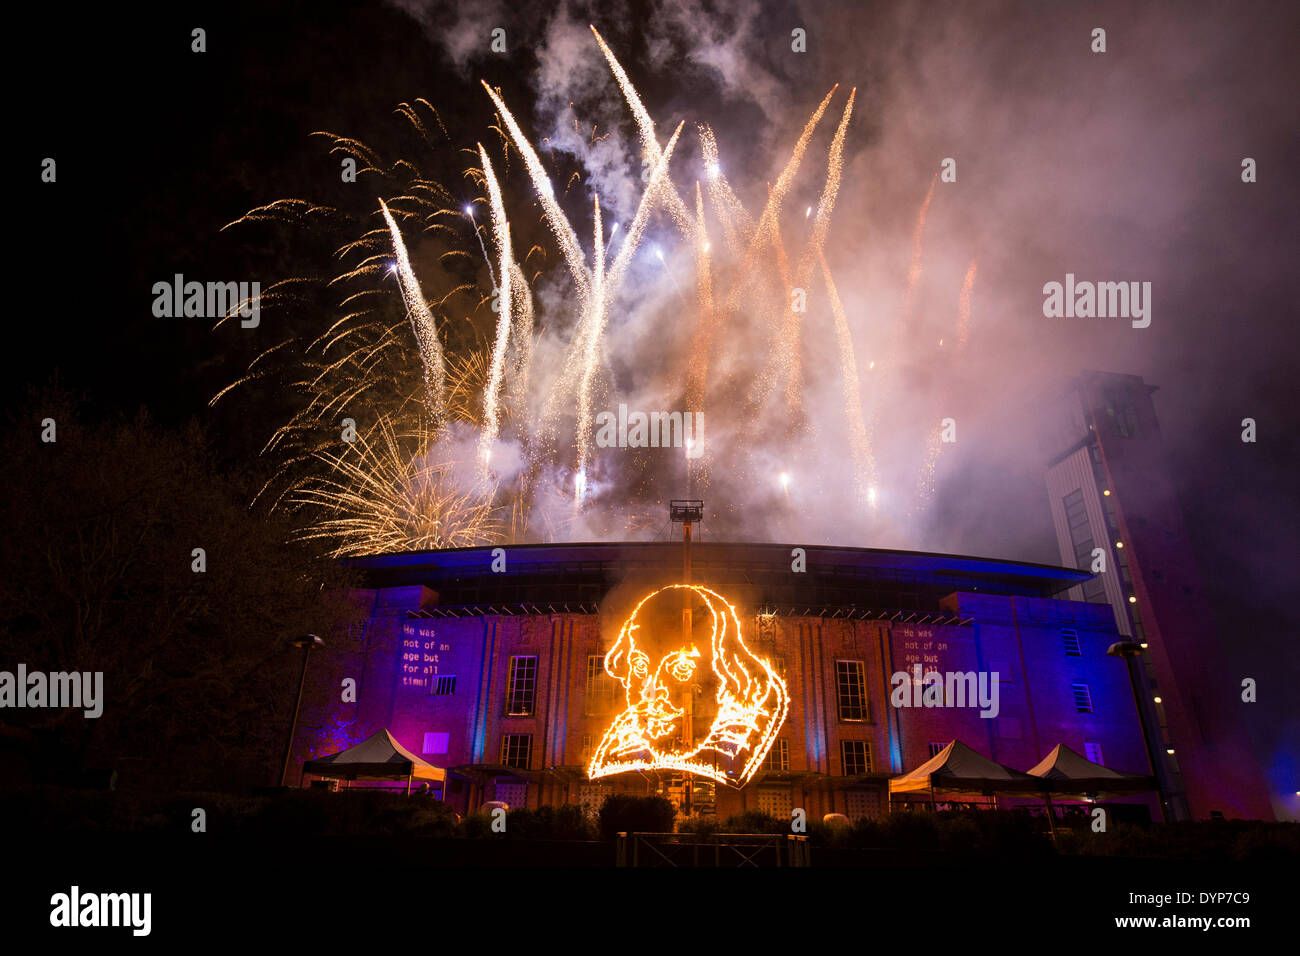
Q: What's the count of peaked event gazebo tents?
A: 3